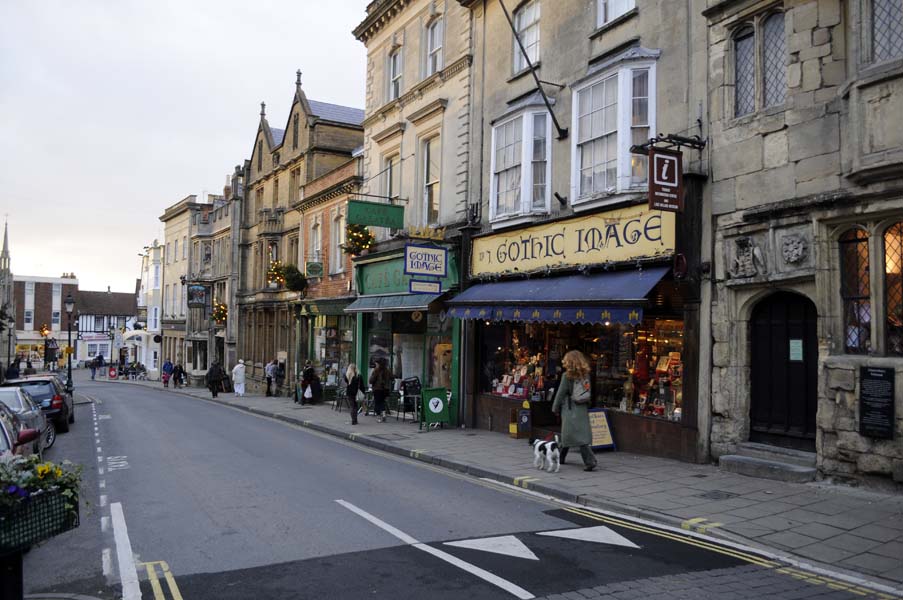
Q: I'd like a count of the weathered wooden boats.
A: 0